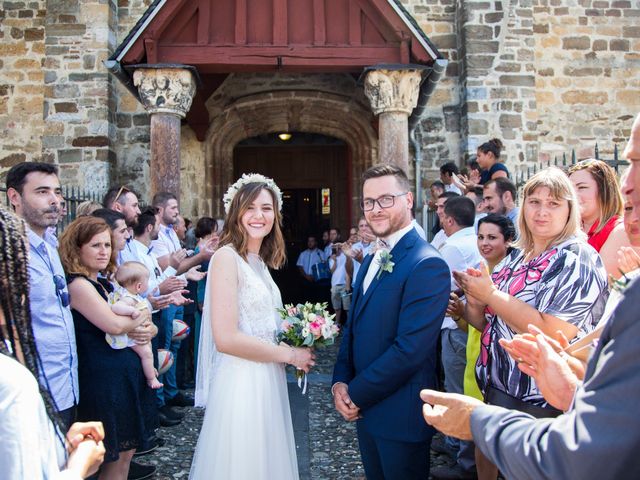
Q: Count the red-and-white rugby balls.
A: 2